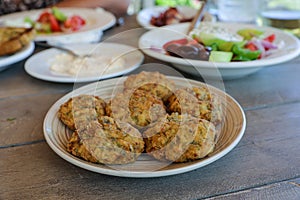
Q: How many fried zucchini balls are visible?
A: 6